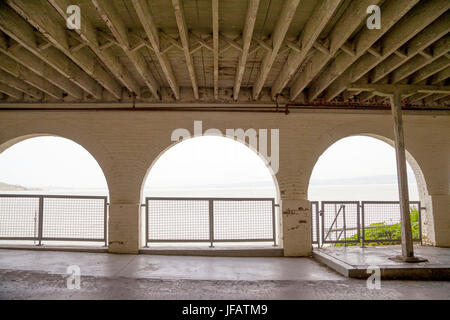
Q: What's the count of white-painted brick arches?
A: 3